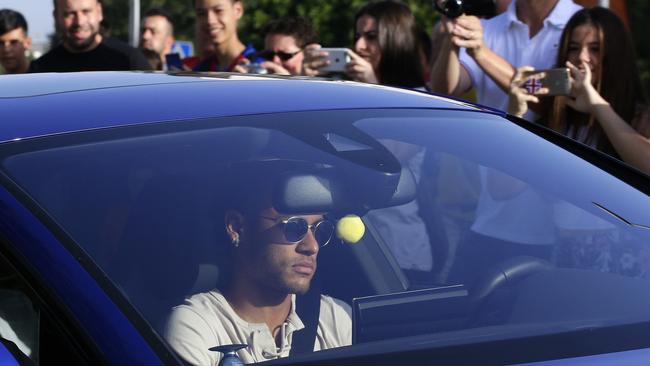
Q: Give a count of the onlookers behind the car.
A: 8